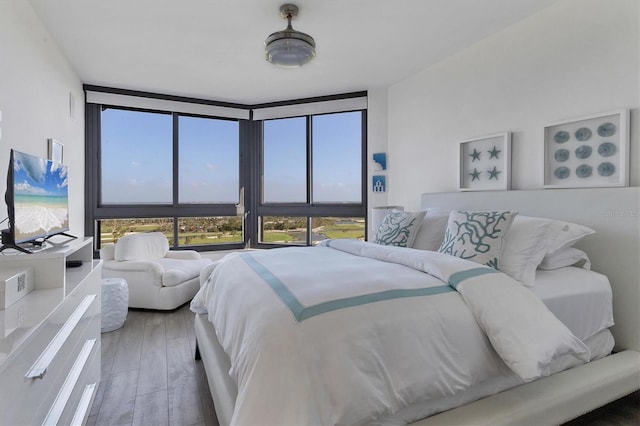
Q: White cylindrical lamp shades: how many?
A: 1